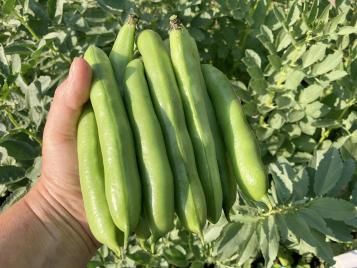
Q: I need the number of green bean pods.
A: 8